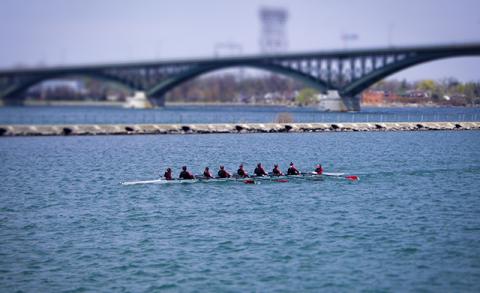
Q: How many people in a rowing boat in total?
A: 9